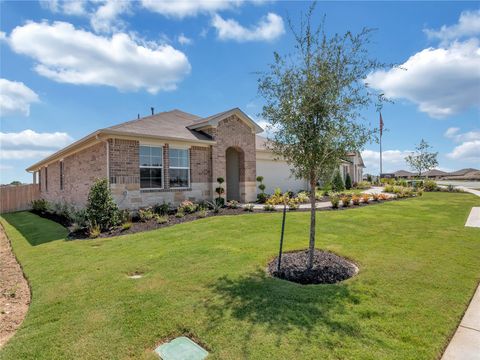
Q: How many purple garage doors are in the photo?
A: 0